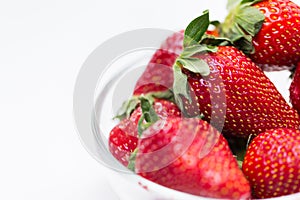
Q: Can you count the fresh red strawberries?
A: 7